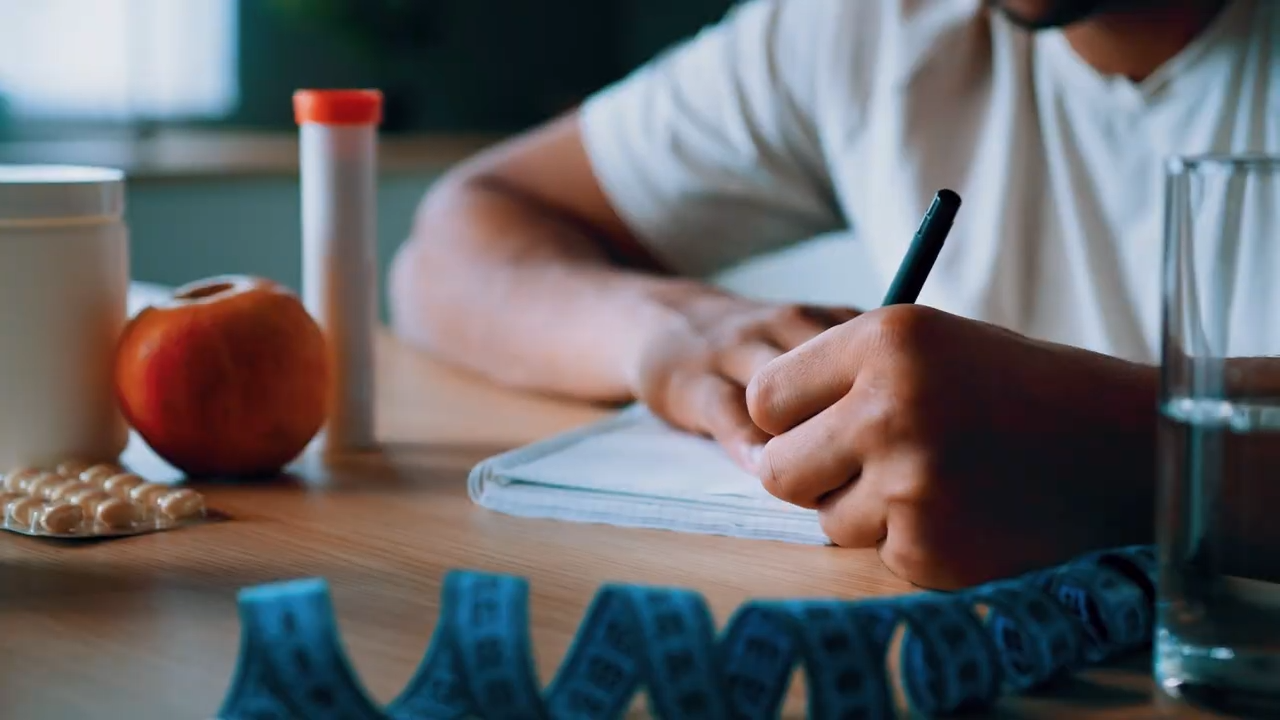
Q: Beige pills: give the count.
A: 13